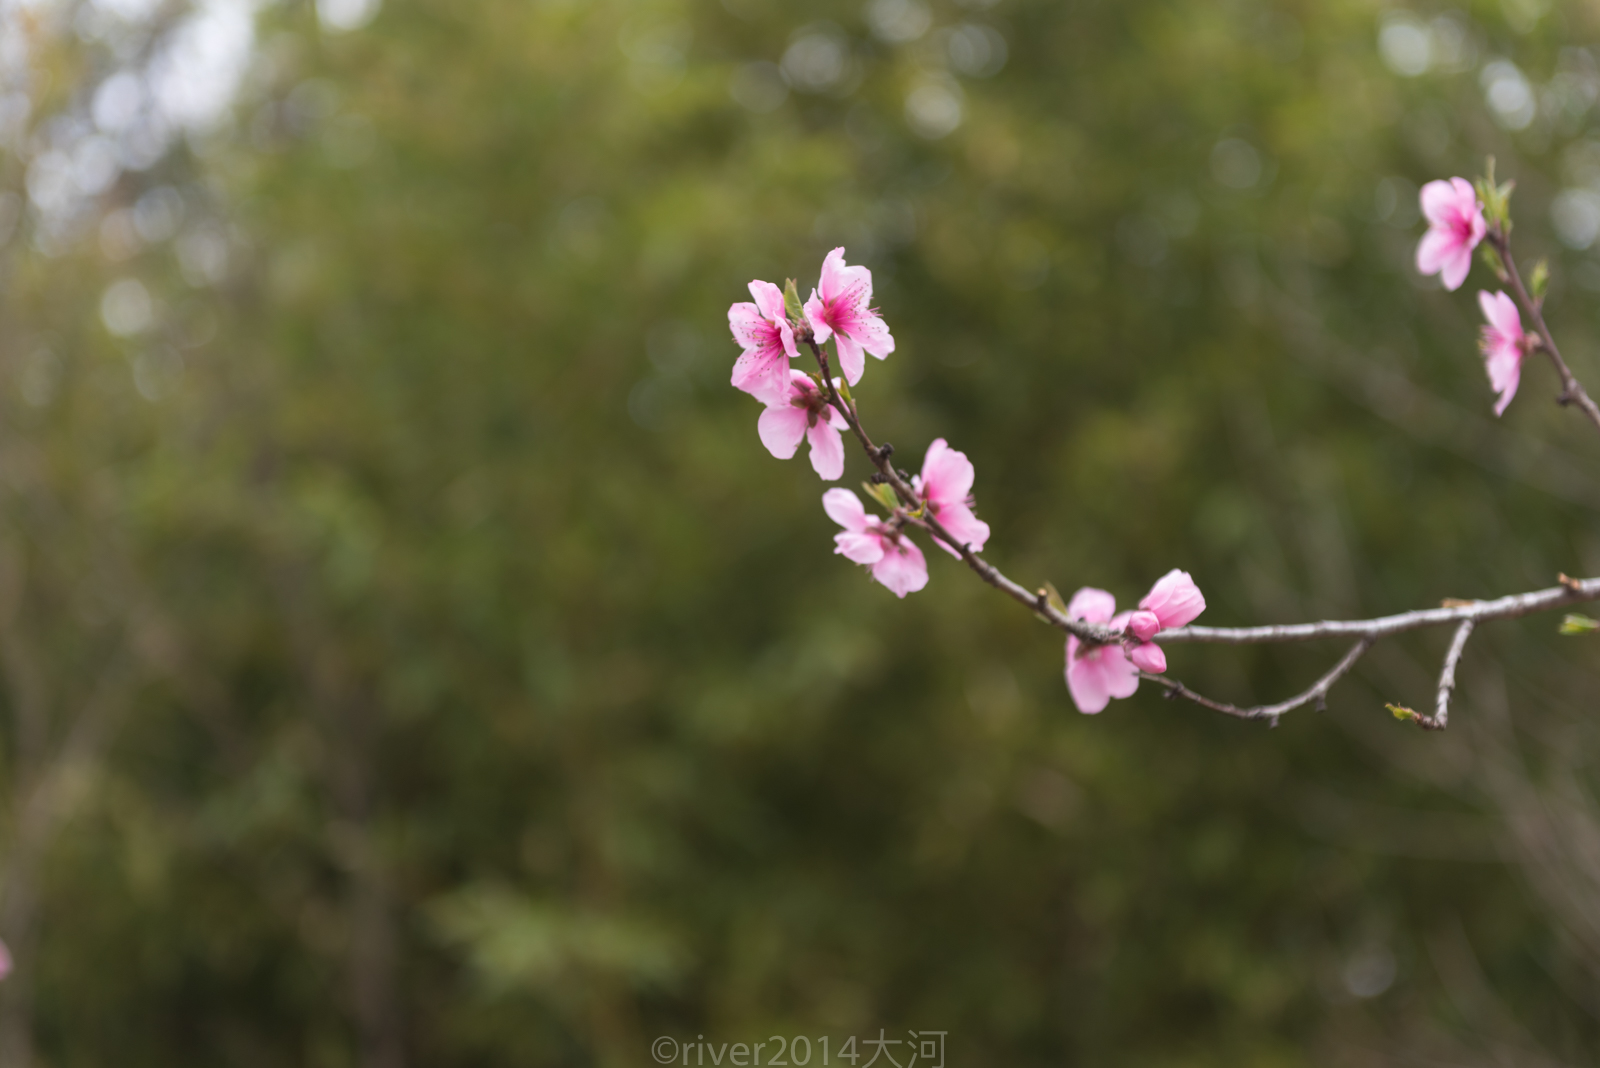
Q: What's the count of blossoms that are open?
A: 8